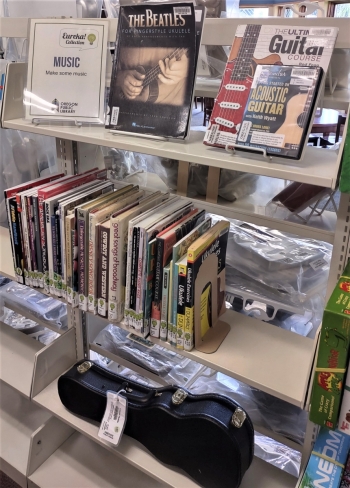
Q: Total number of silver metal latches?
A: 3